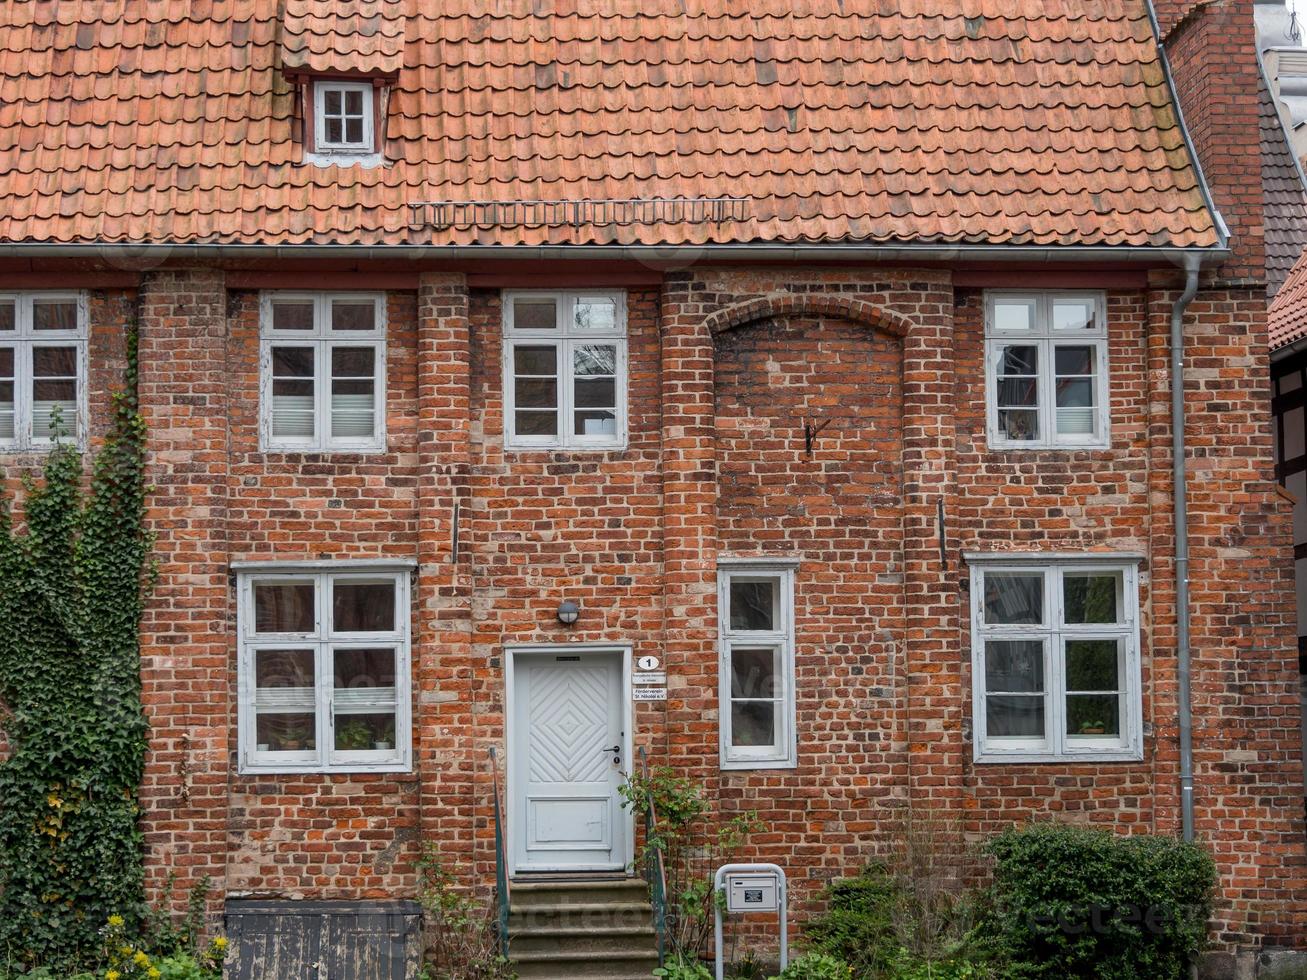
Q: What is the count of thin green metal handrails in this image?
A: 2